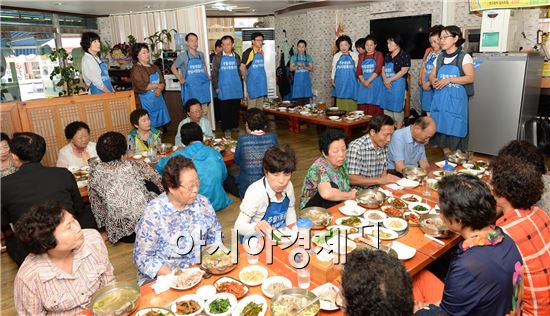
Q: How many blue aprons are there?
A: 12